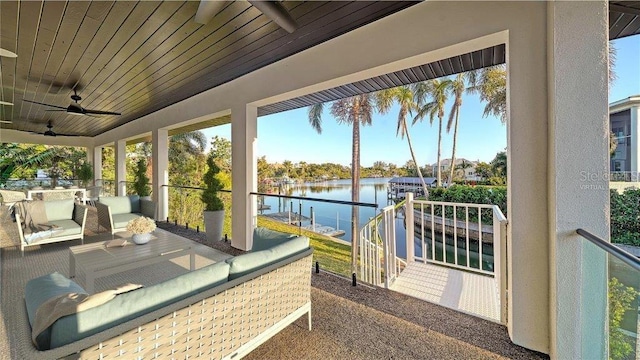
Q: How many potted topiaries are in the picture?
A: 2